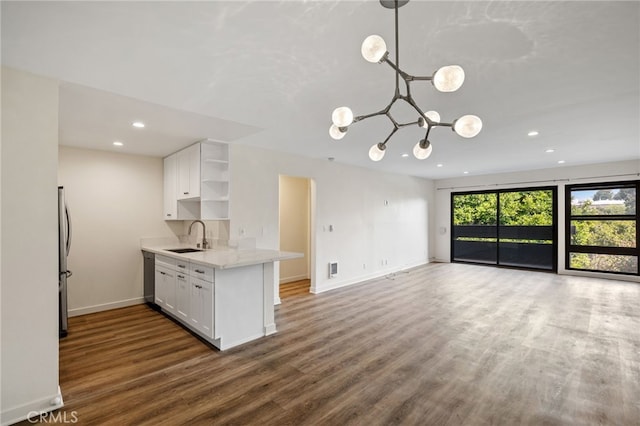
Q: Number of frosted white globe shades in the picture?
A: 8